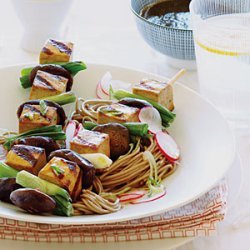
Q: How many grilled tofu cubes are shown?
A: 8